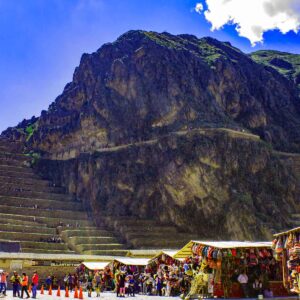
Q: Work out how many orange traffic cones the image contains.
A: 7